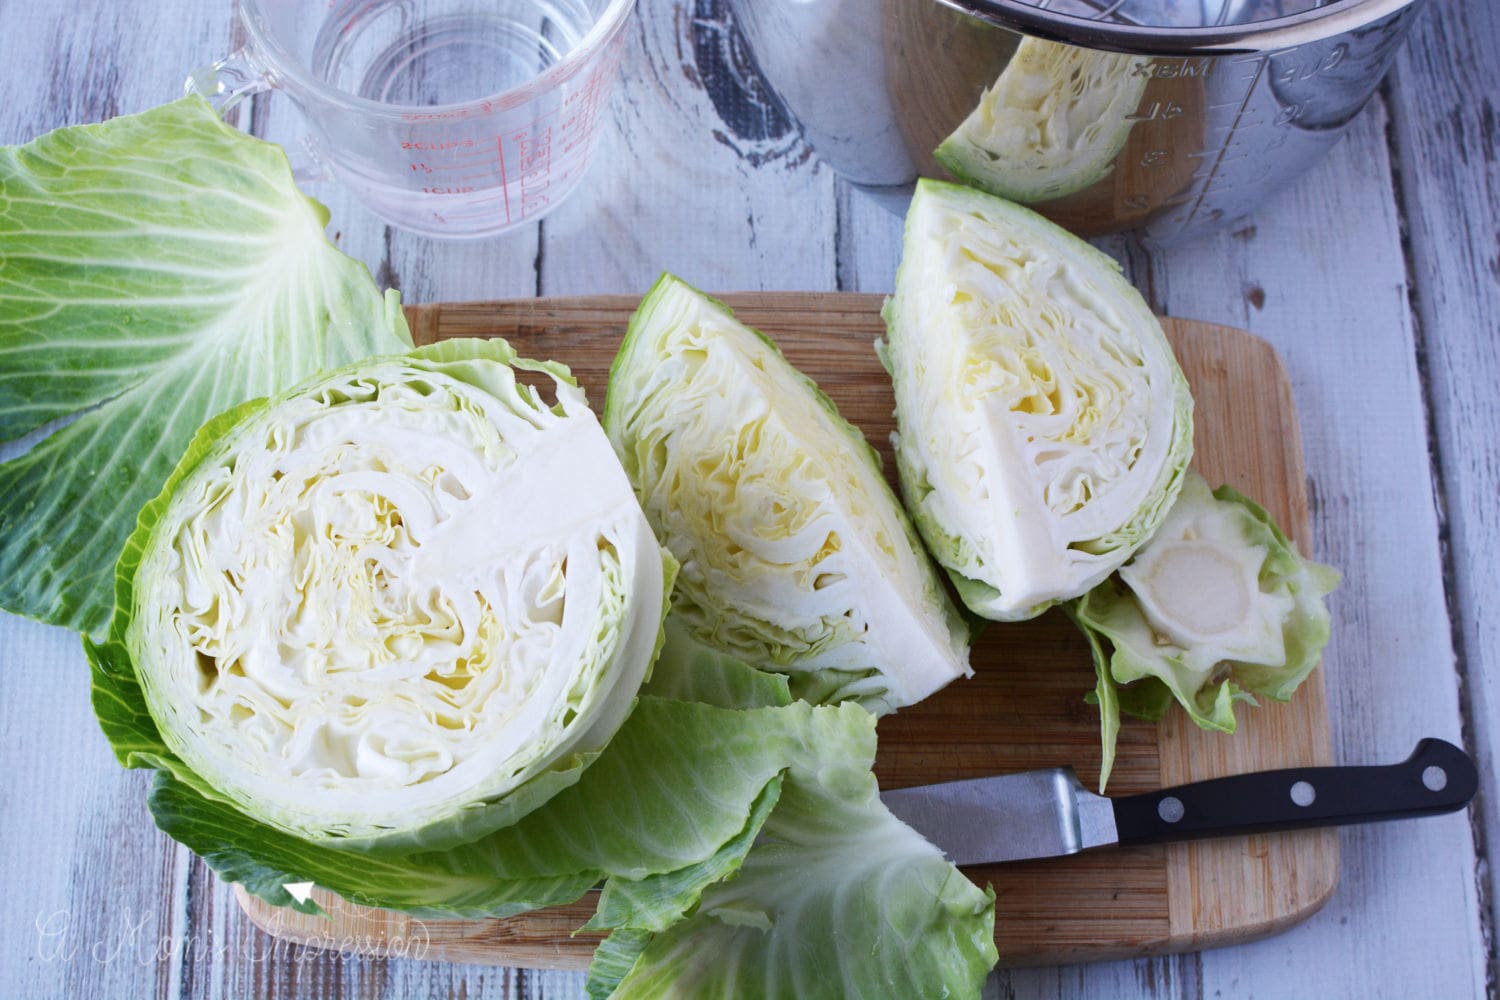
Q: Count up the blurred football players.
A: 0